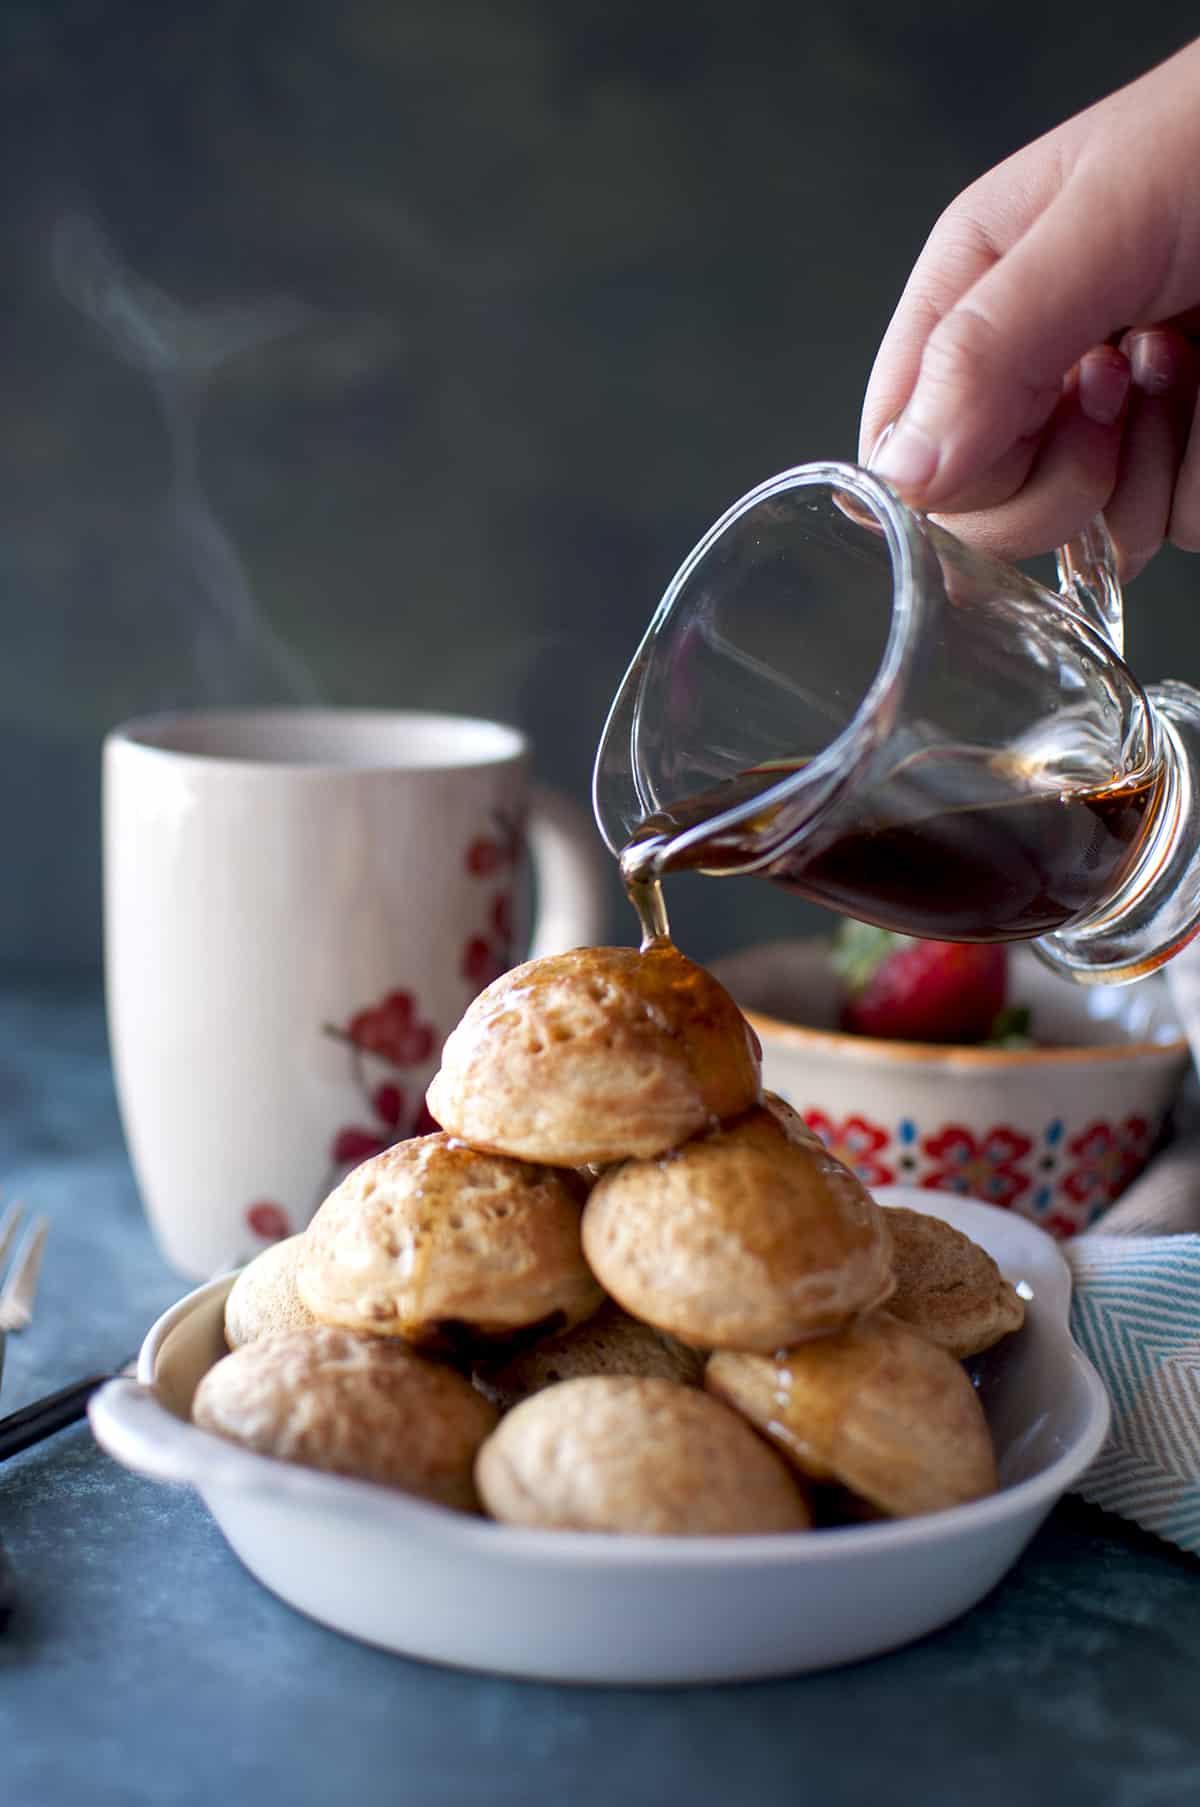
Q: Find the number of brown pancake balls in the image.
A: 10